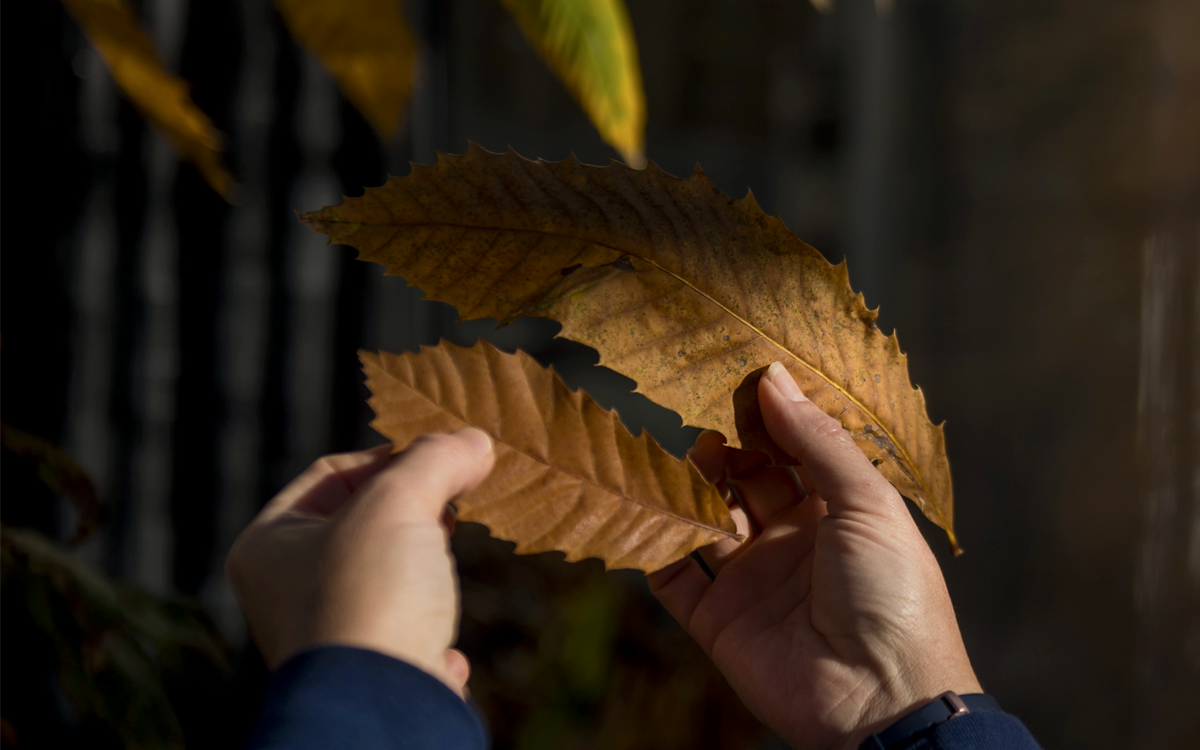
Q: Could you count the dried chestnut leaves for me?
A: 2